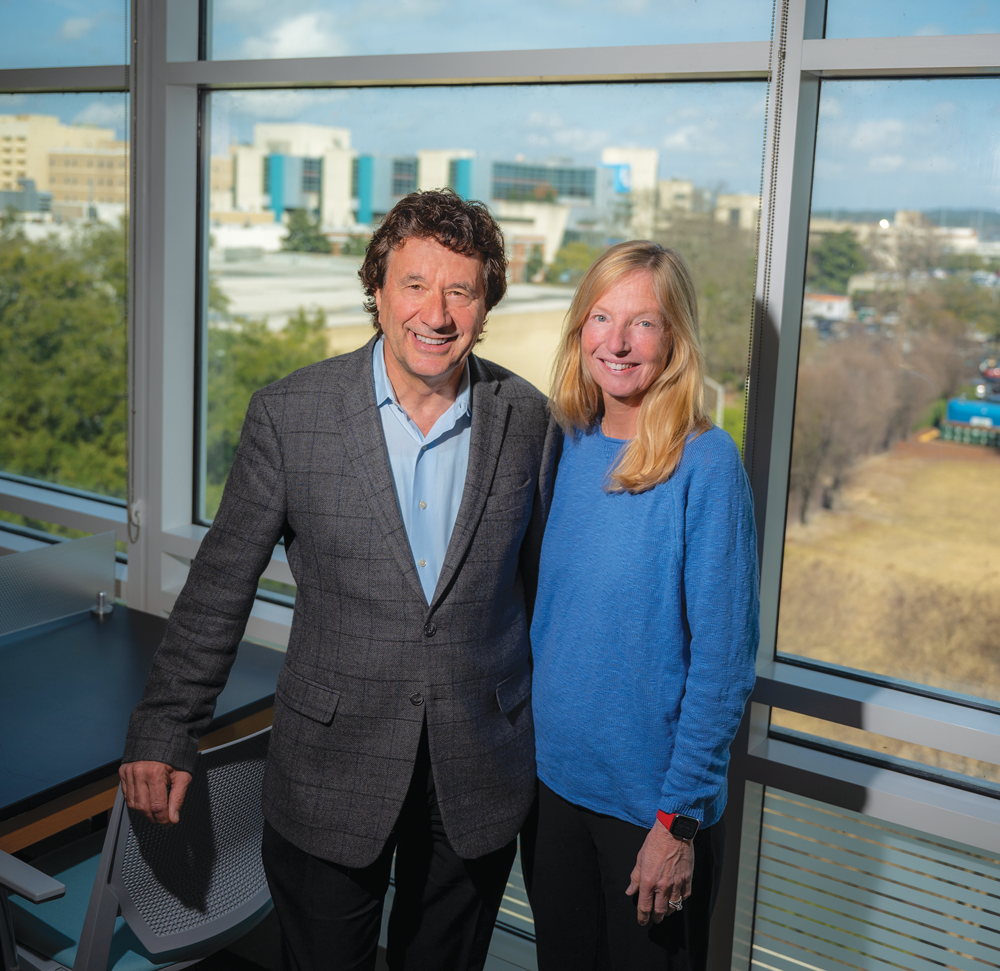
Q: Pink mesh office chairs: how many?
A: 0